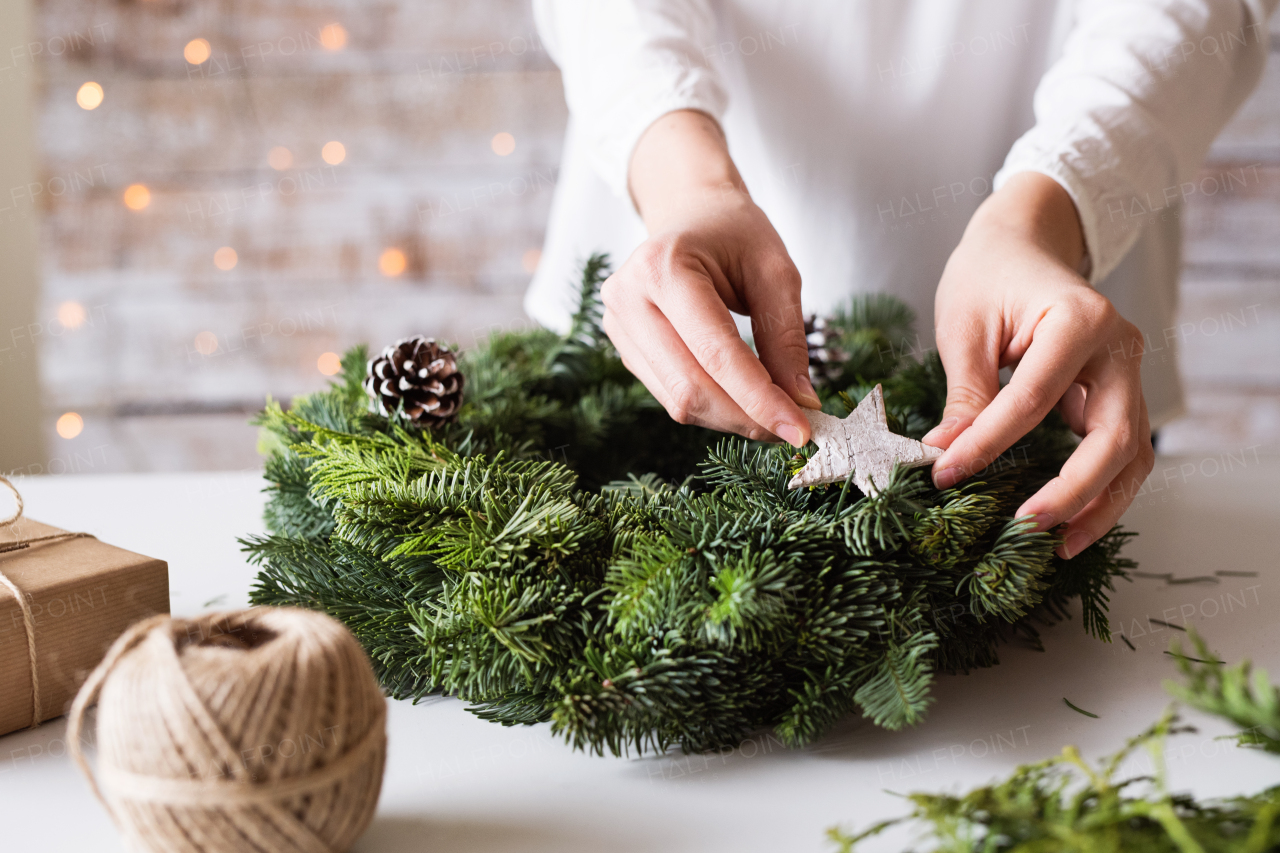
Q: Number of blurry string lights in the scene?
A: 14